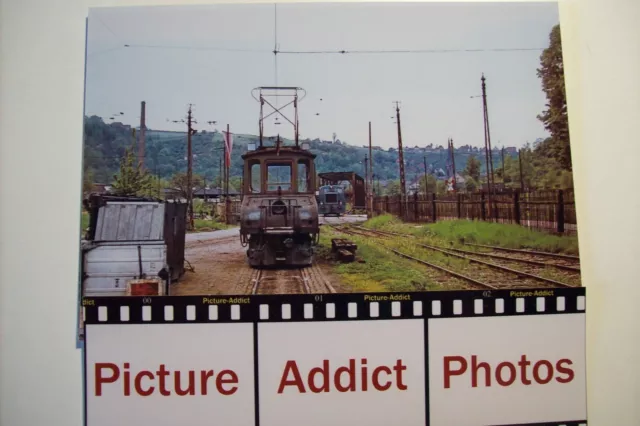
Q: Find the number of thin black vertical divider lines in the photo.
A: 2